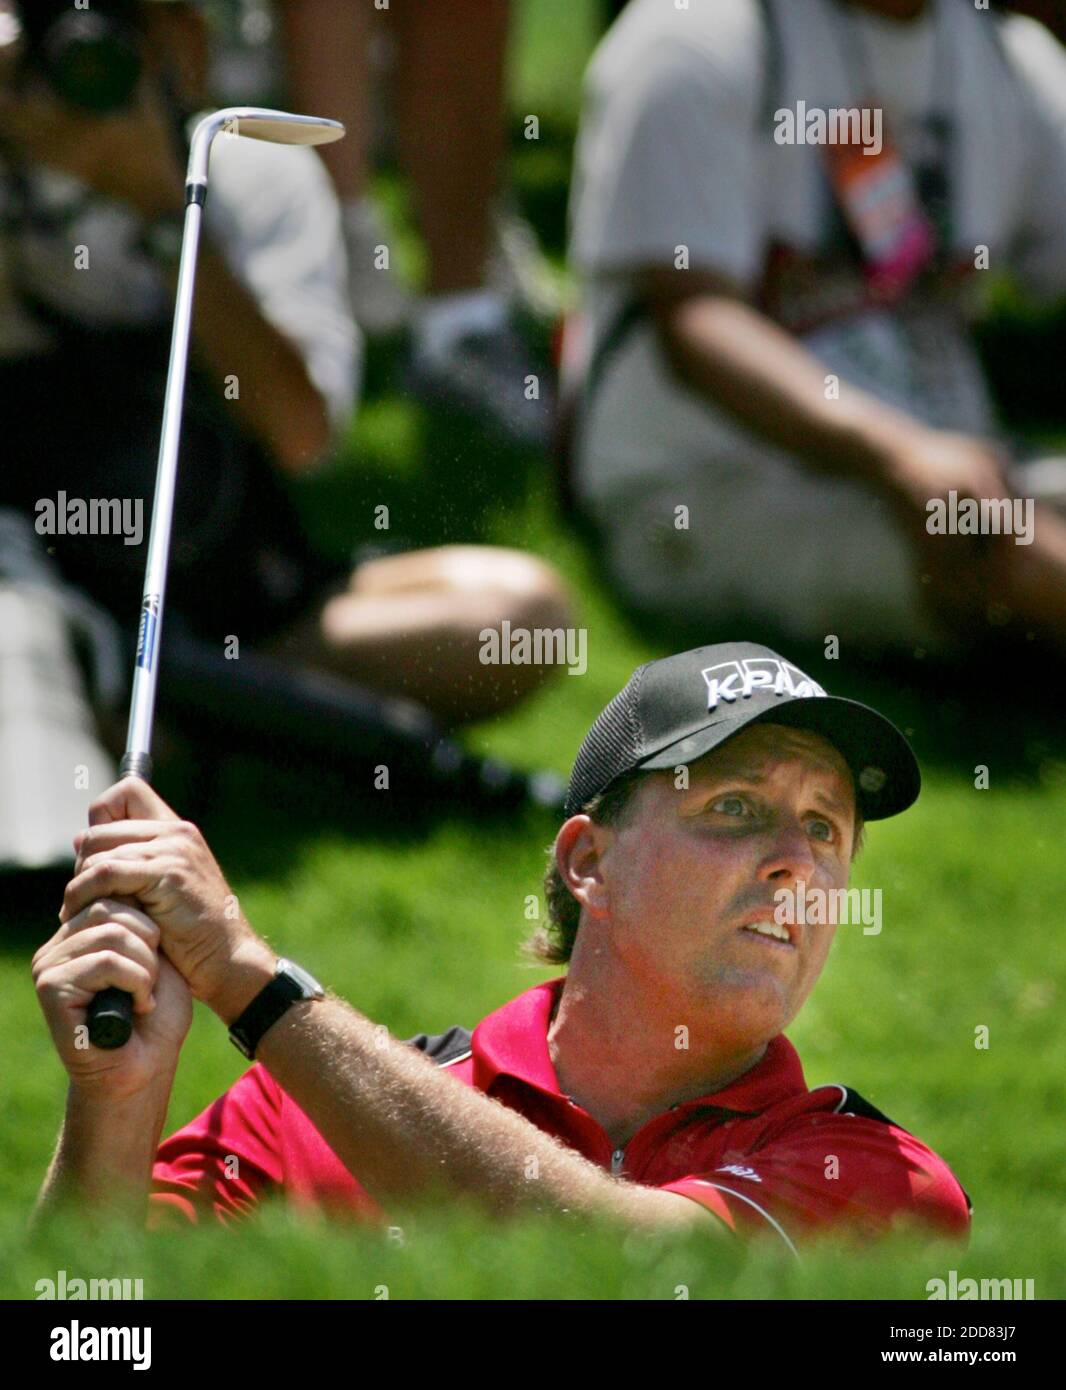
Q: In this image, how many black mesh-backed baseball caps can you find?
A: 1